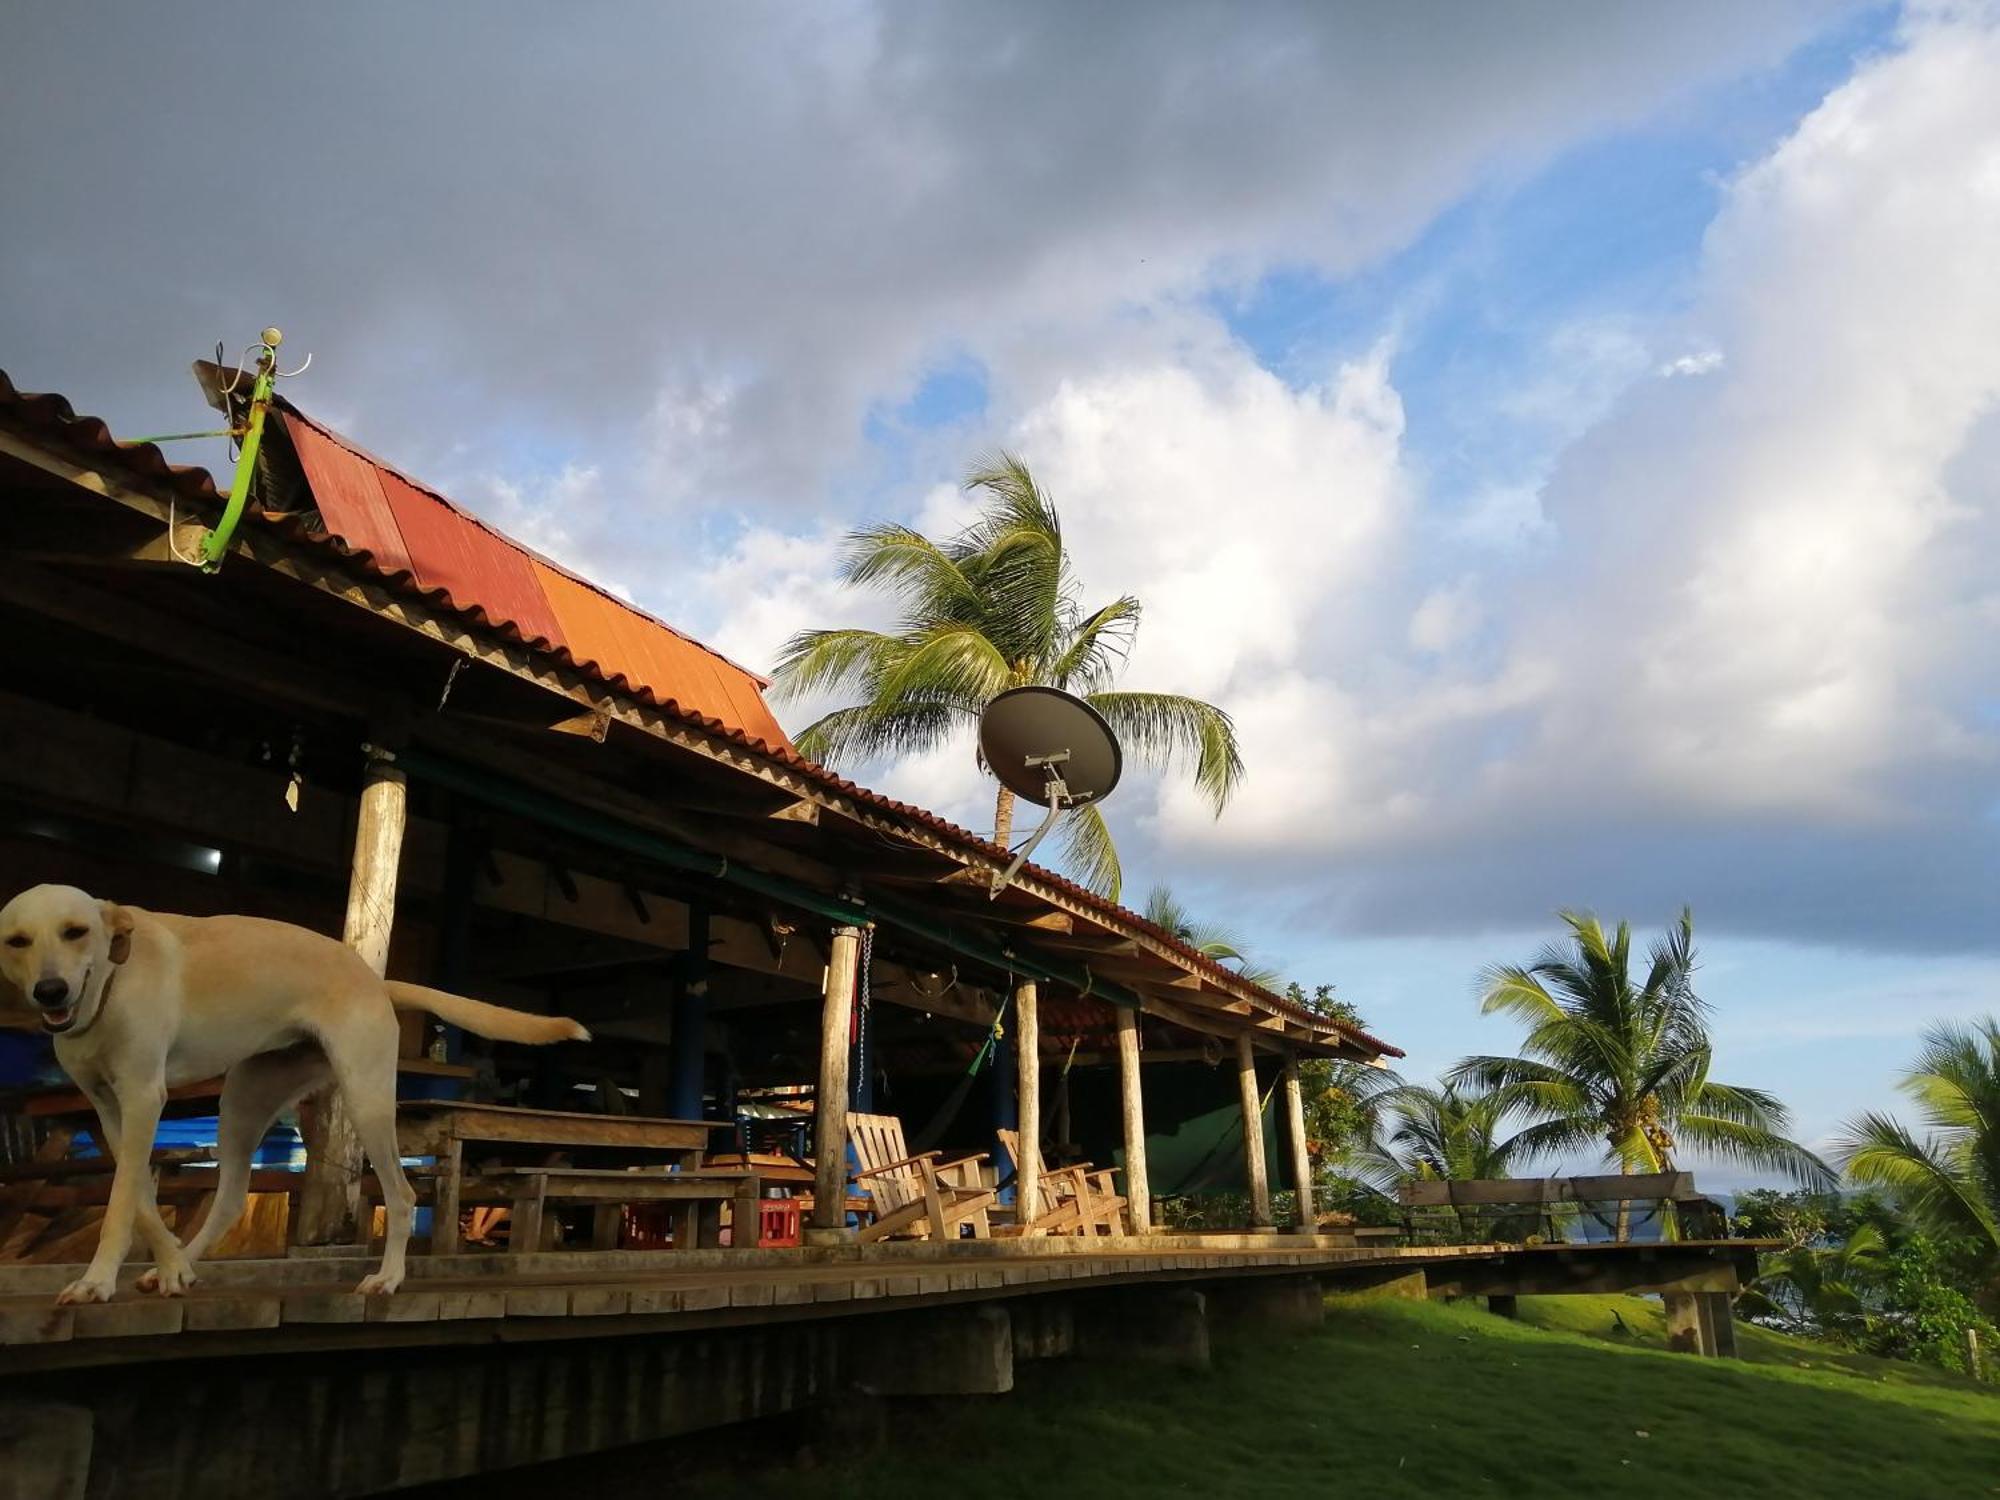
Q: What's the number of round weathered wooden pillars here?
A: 6